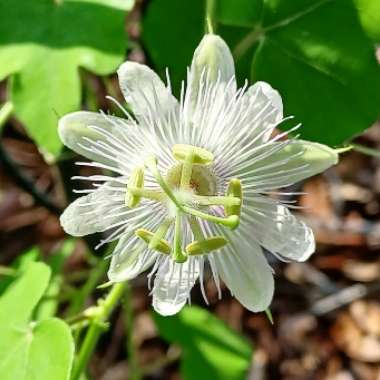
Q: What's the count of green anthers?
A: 5